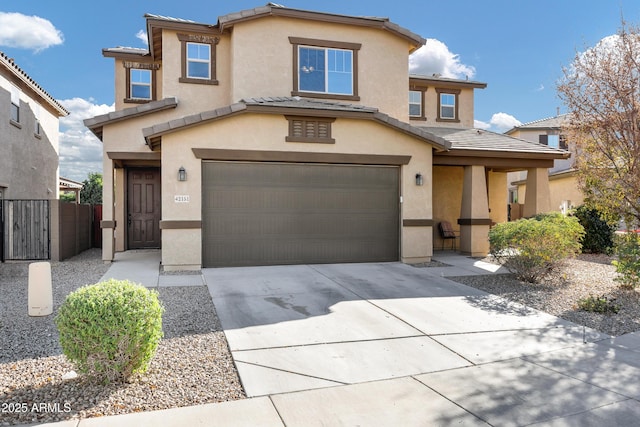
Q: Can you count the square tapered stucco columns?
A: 2